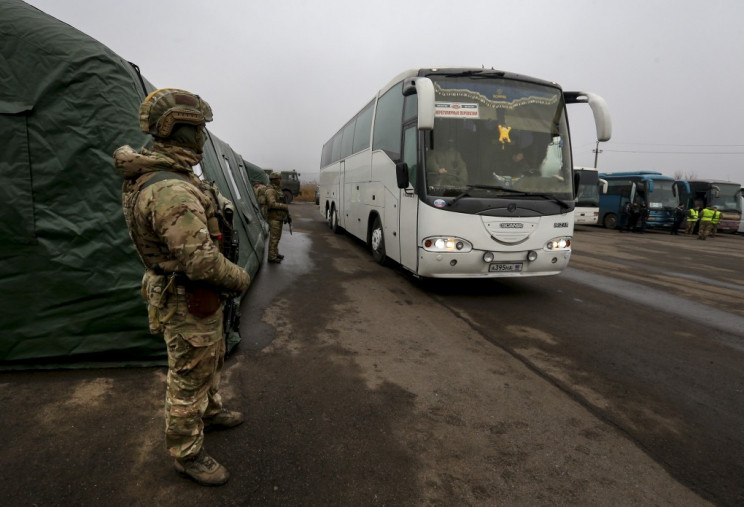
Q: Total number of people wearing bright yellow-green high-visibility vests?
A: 3